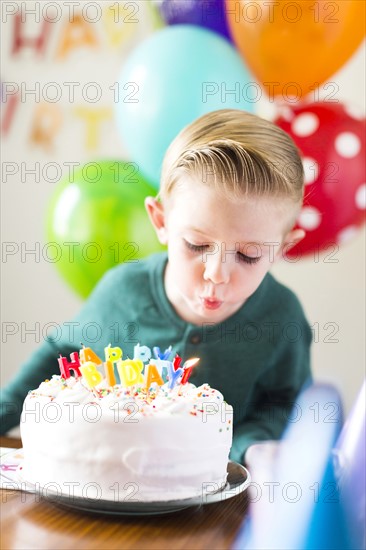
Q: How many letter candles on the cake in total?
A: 13